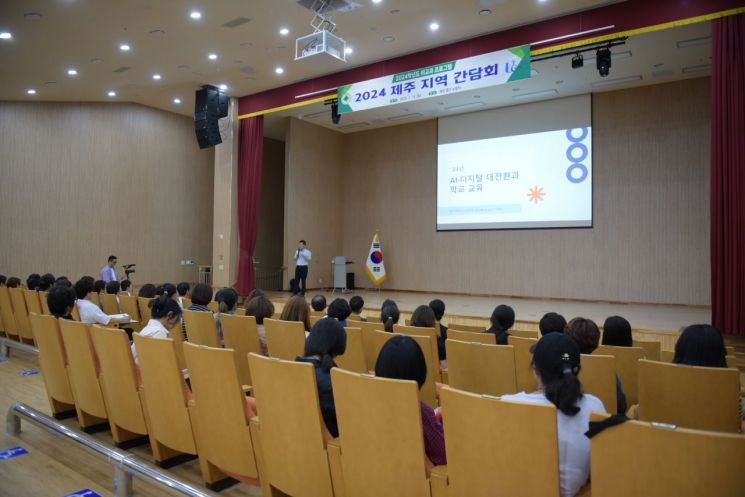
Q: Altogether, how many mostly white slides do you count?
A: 1